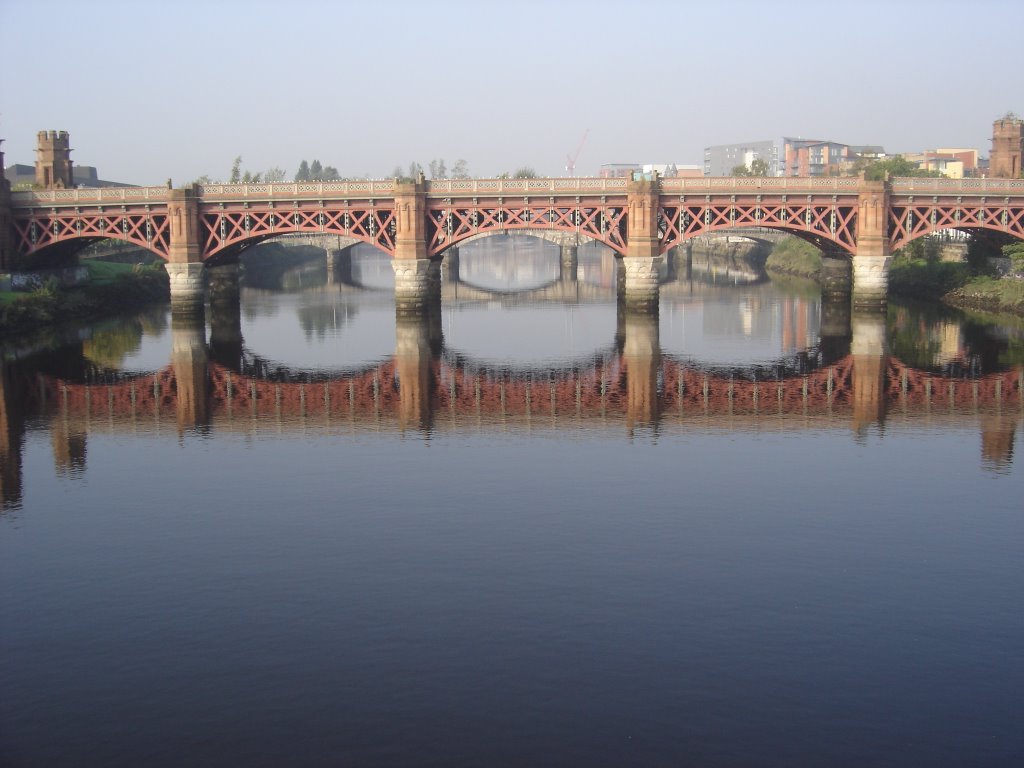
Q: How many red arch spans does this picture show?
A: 5